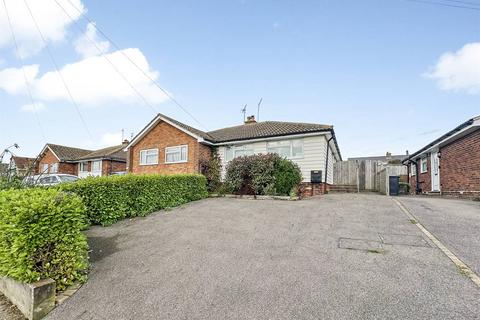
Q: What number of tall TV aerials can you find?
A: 2